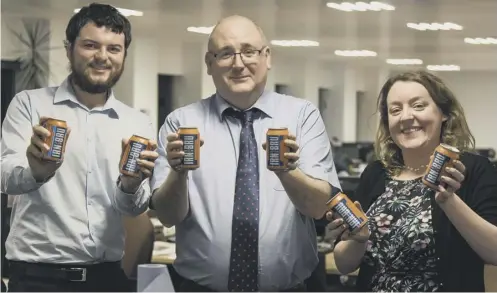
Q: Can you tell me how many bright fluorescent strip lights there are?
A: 9